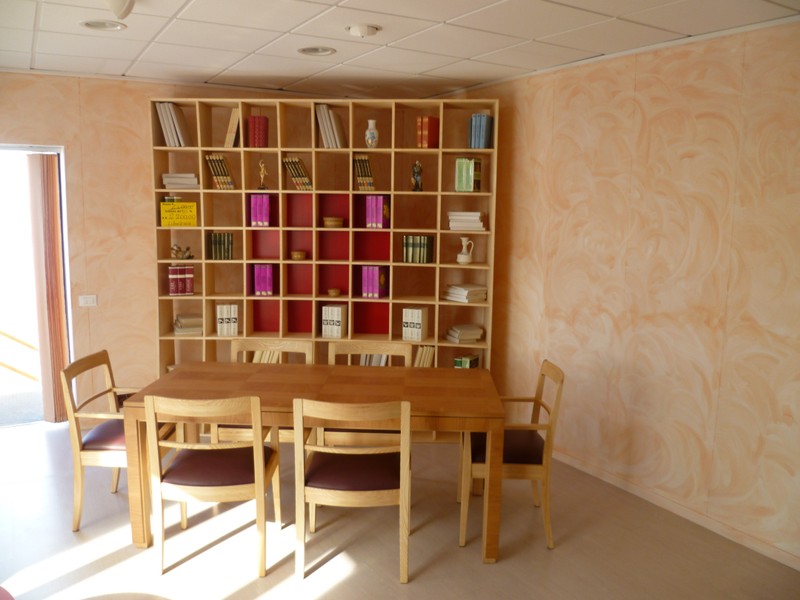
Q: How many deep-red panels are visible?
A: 11